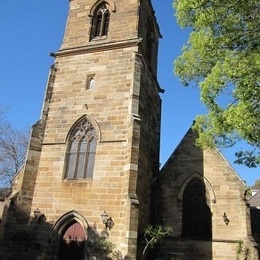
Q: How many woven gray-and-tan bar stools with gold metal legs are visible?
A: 0